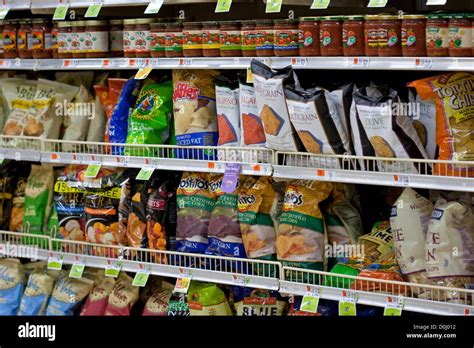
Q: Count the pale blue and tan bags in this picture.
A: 3